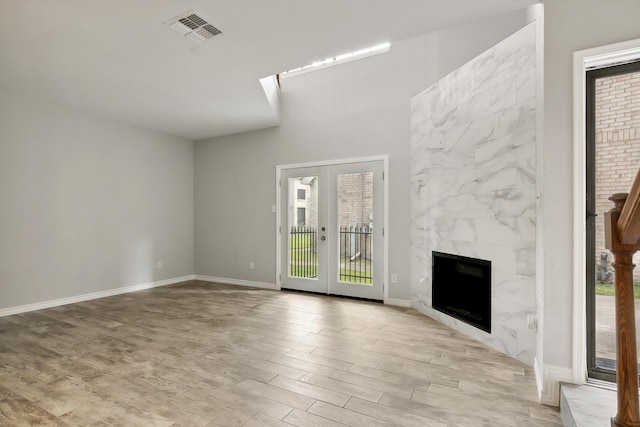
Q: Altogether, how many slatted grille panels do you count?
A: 1